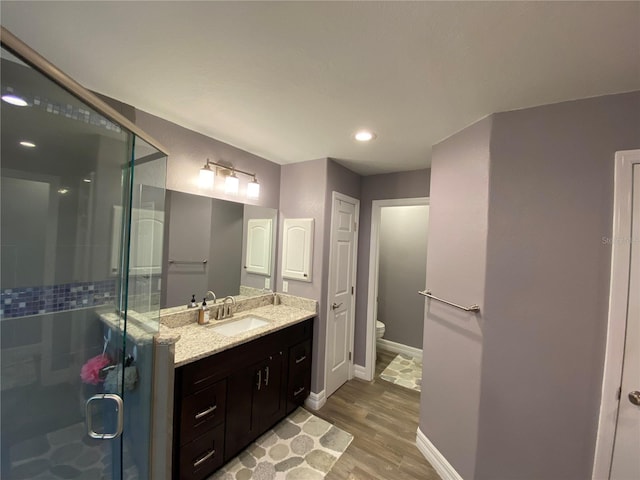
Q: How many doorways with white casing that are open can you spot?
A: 1